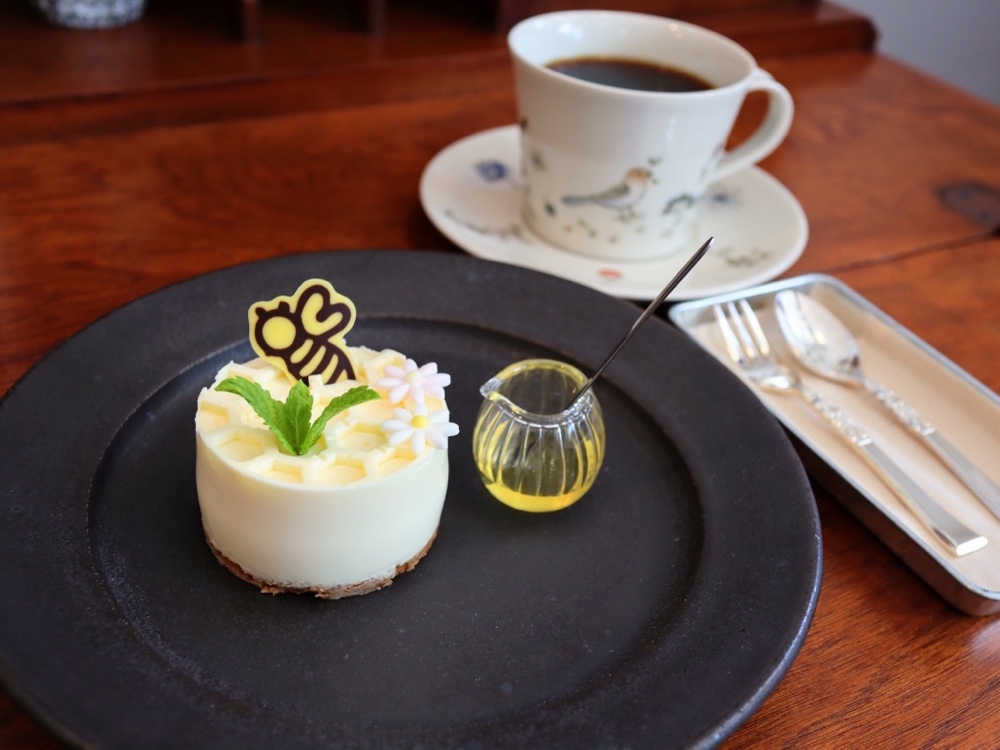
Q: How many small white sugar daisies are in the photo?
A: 2